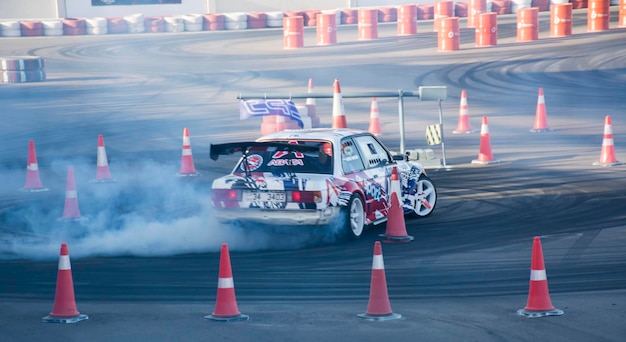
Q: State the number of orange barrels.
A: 12